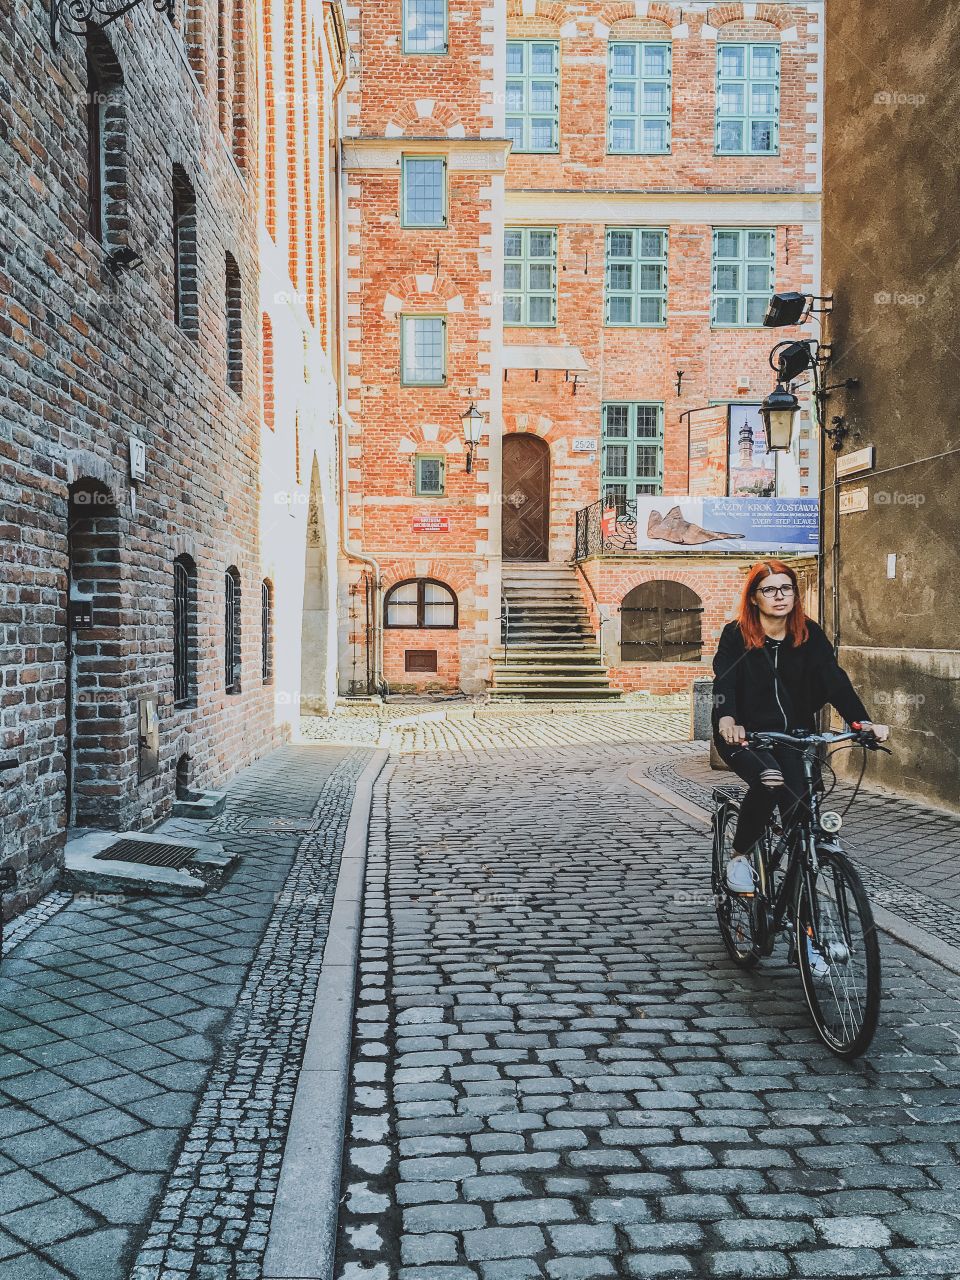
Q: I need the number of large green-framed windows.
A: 7